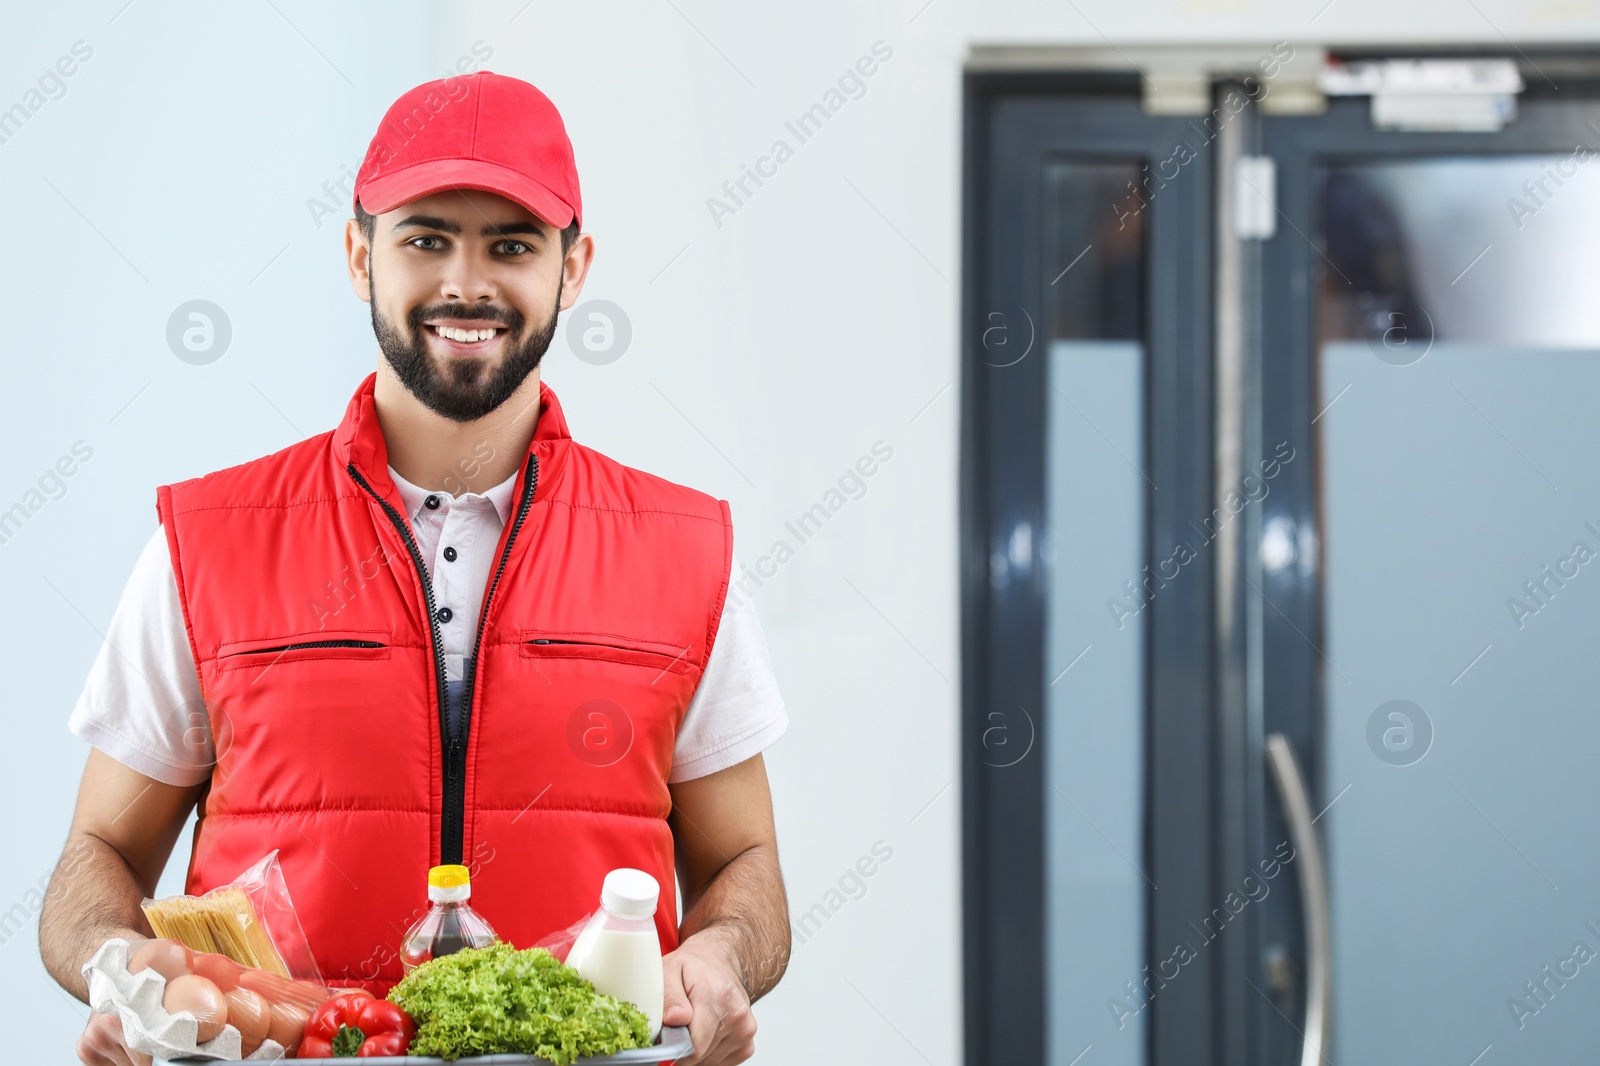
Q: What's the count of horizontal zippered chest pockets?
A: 2